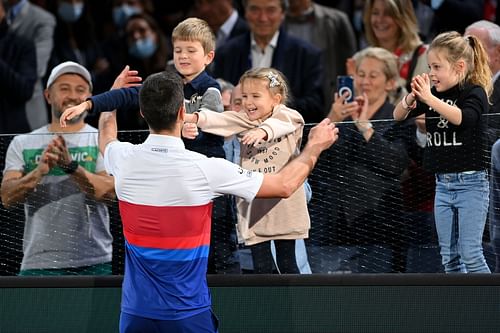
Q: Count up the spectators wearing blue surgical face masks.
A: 3